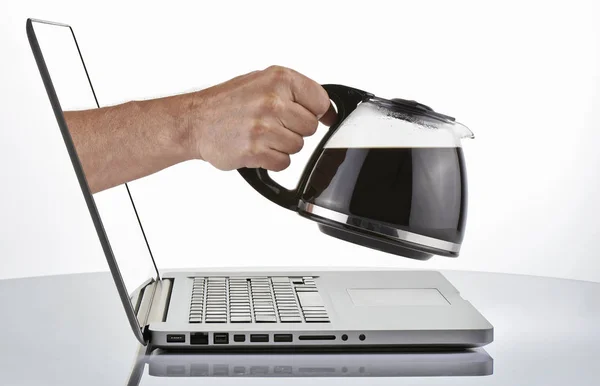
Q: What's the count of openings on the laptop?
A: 9